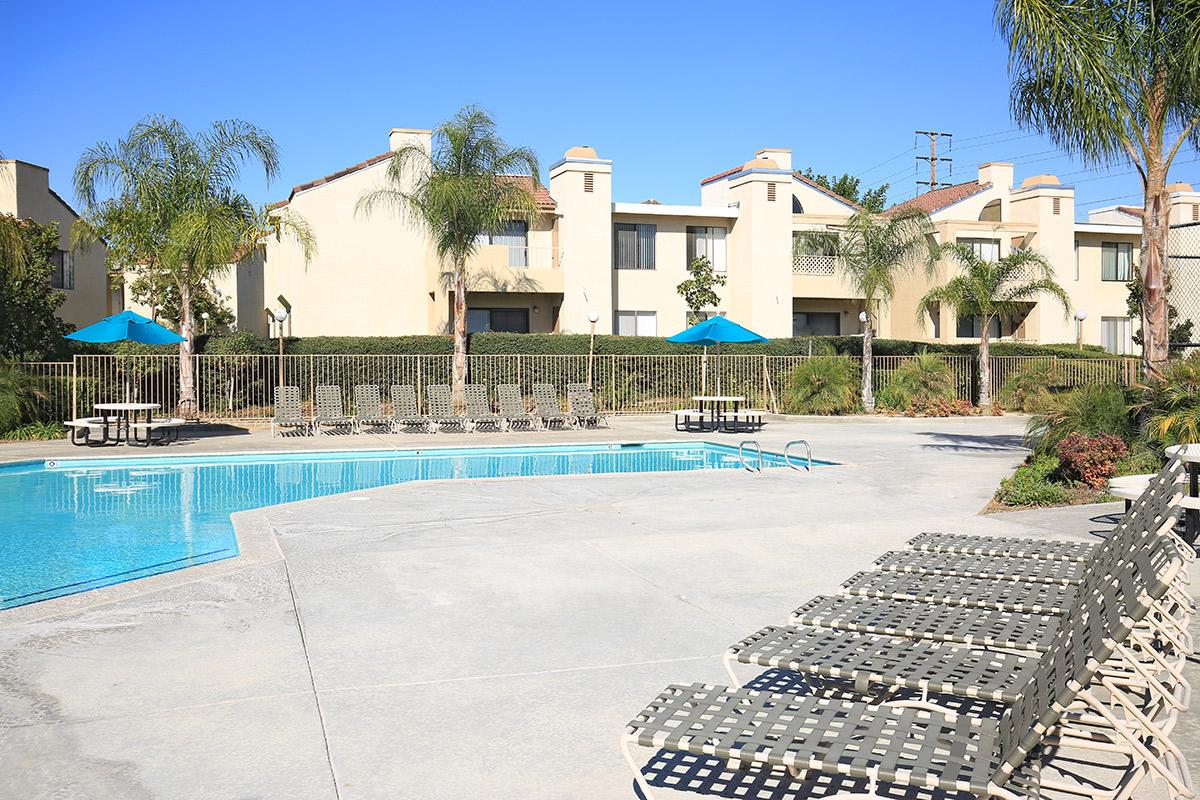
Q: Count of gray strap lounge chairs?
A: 15